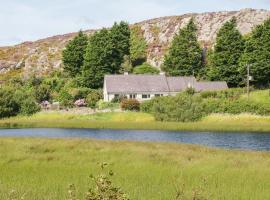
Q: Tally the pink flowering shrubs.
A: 2